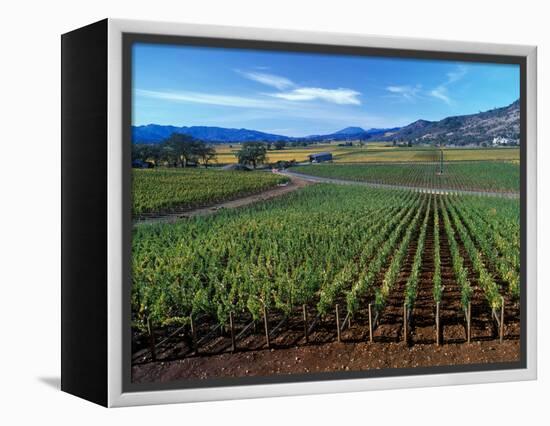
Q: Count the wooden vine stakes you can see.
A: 11